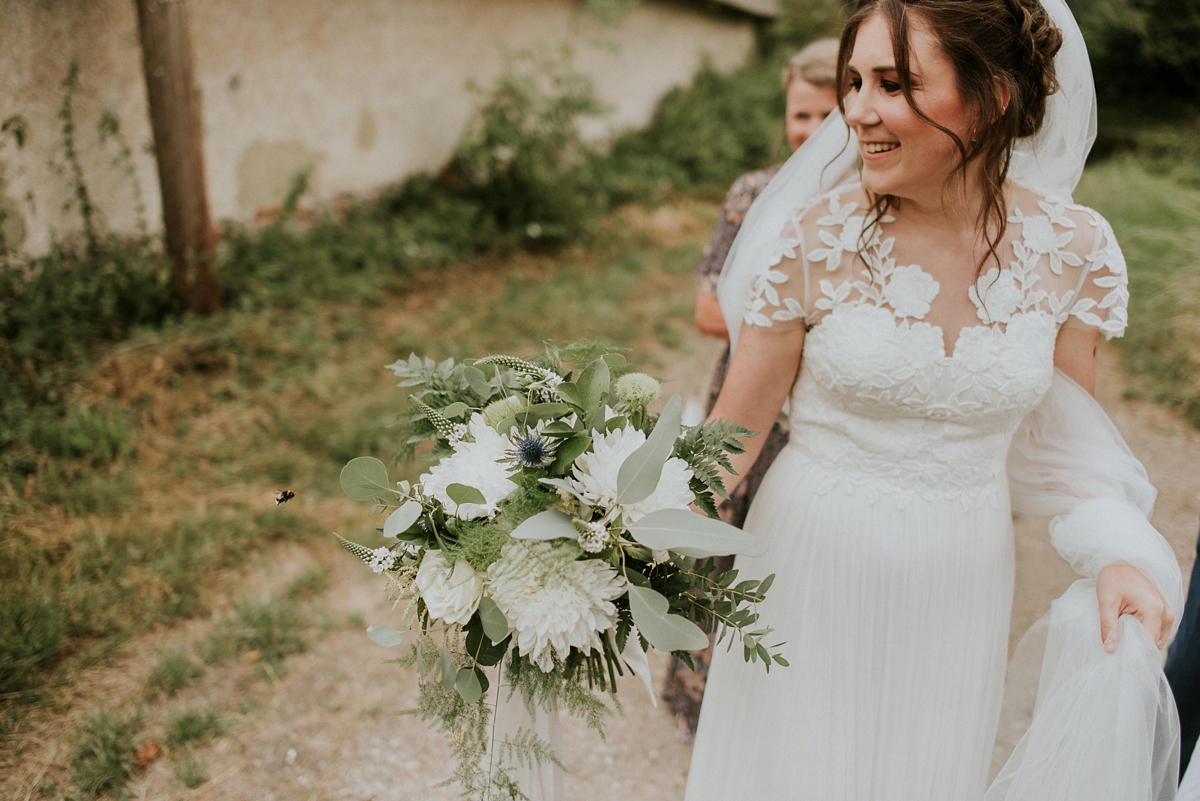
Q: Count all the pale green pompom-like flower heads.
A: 2